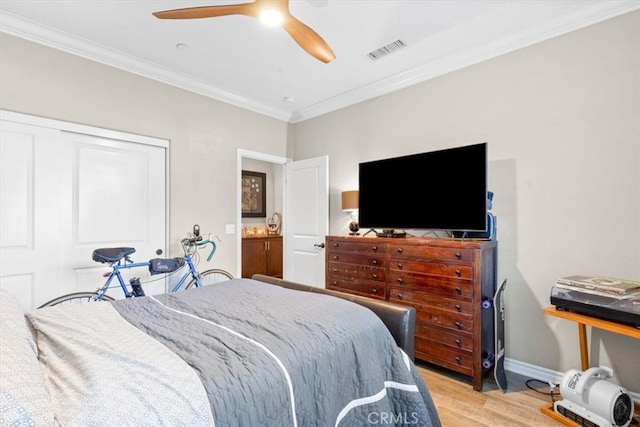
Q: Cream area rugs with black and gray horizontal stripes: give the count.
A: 0